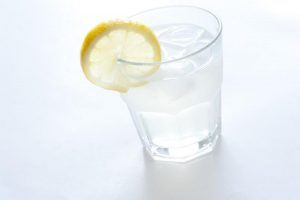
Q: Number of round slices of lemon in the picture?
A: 1